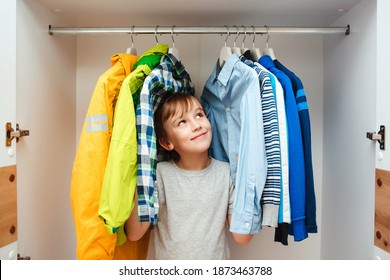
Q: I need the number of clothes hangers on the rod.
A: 8